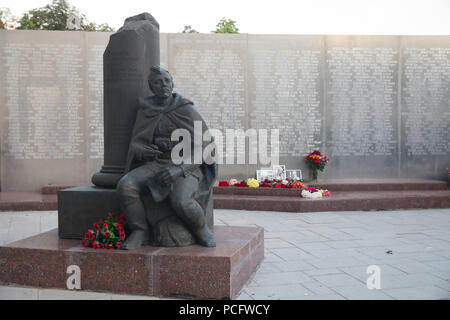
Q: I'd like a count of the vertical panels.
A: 6